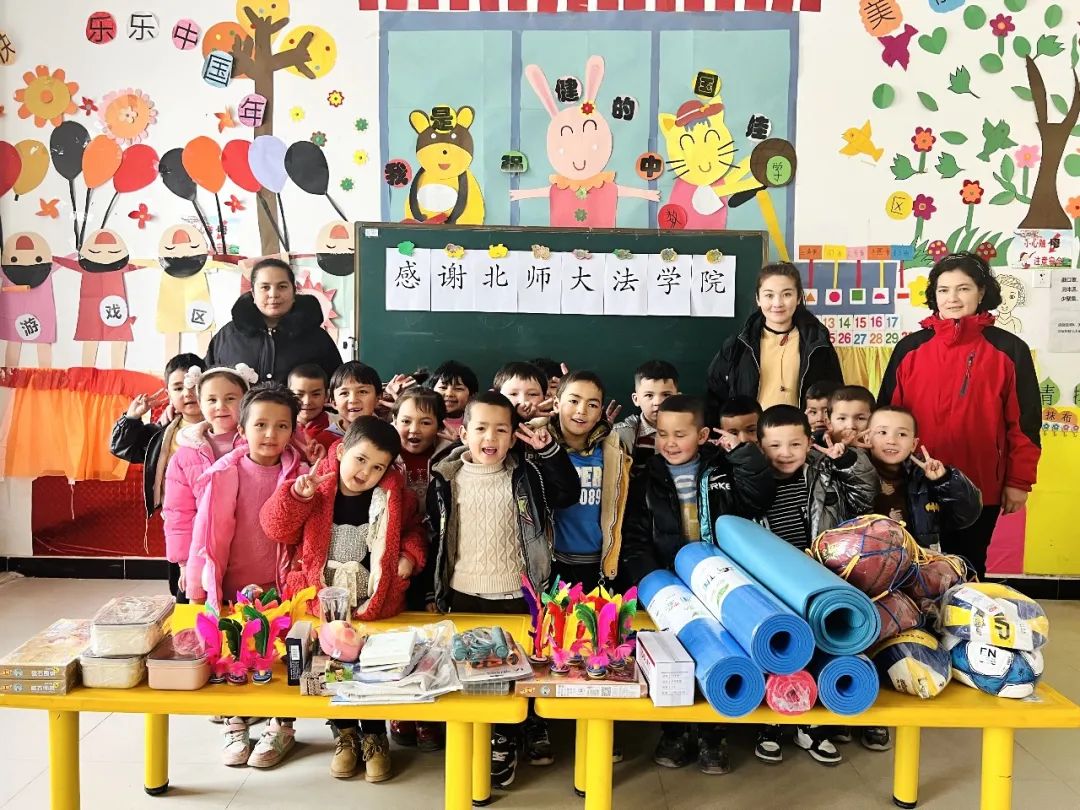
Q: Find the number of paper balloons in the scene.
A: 10